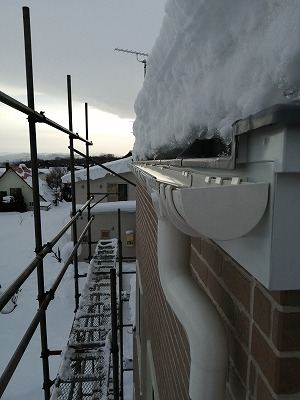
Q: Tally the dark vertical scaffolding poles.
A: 5